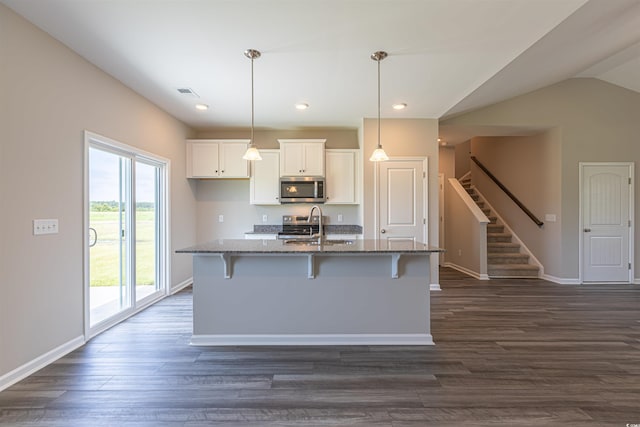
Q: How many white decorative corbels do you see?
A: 3